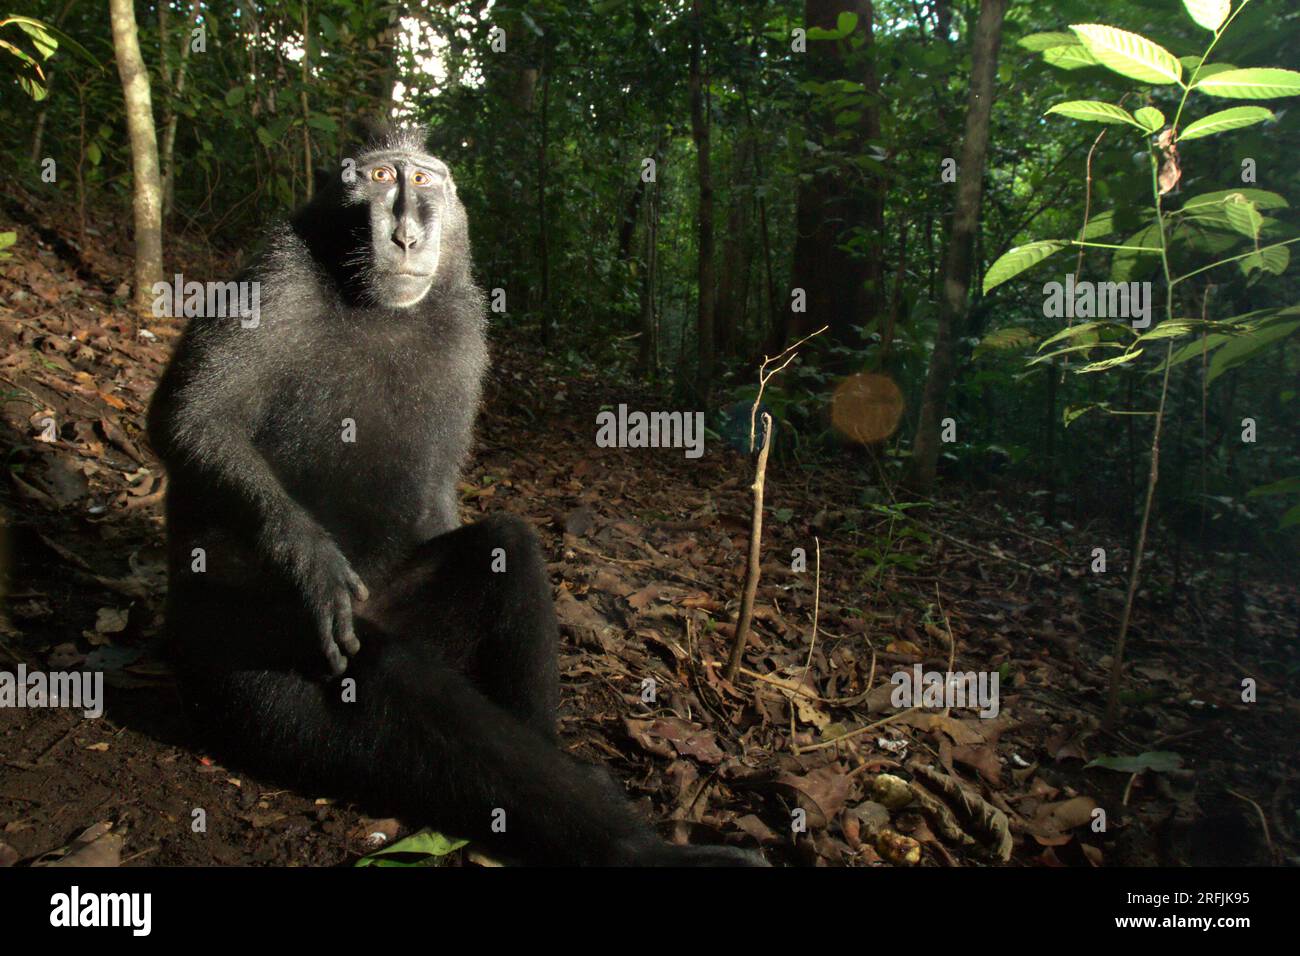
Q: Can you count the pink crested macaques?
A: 0